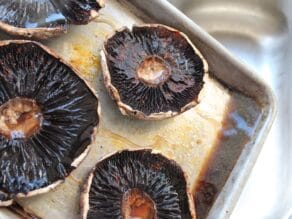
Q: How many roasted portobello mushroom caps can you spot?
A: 4